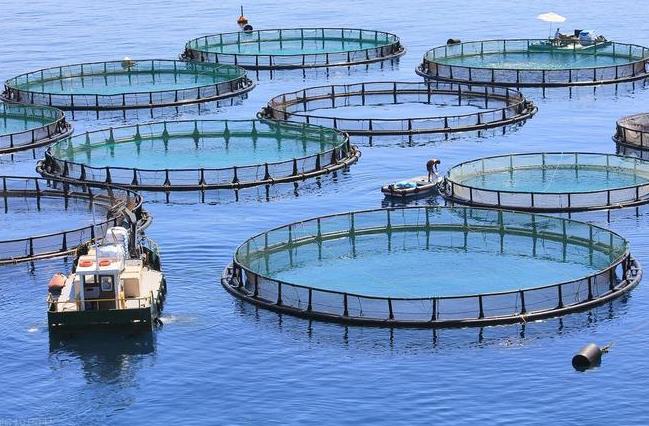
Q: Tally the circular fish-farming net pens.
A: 10